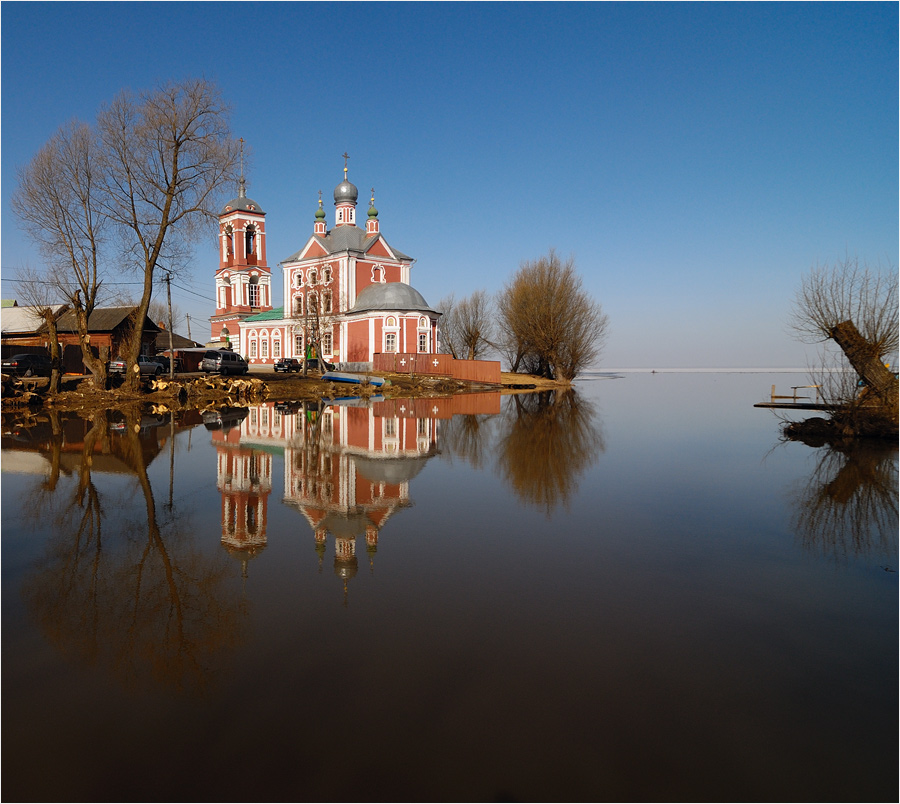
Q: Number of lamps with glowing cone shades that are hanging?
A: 0